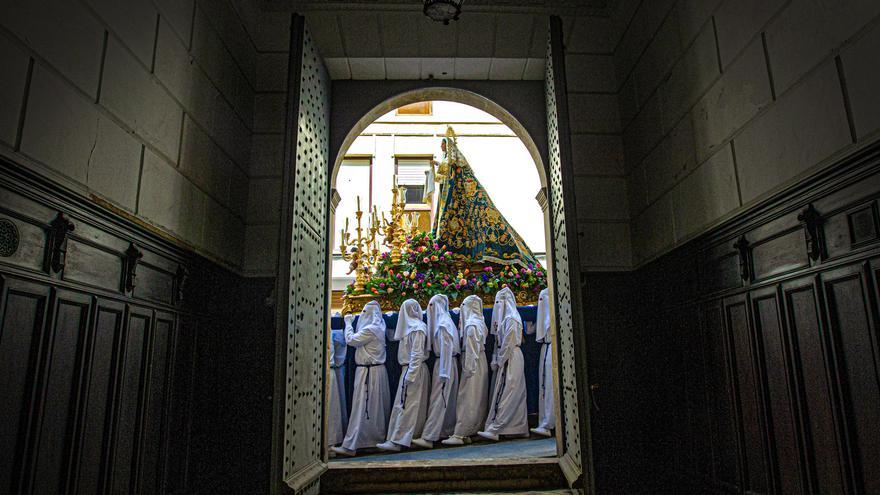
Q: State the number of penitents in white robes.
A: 7